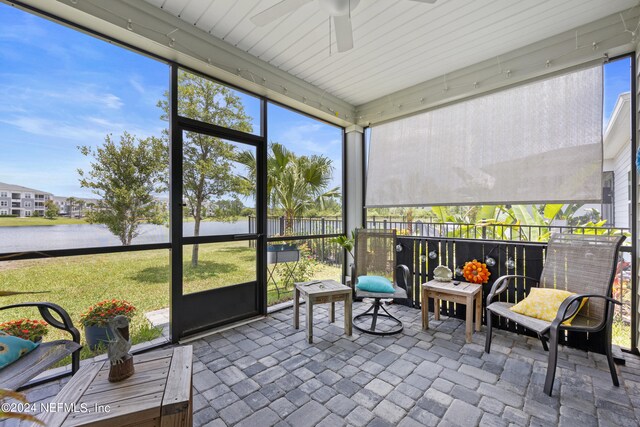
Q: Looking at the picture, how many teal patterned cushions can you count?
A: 1